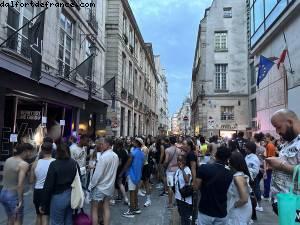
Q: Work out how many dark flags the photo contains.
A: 3